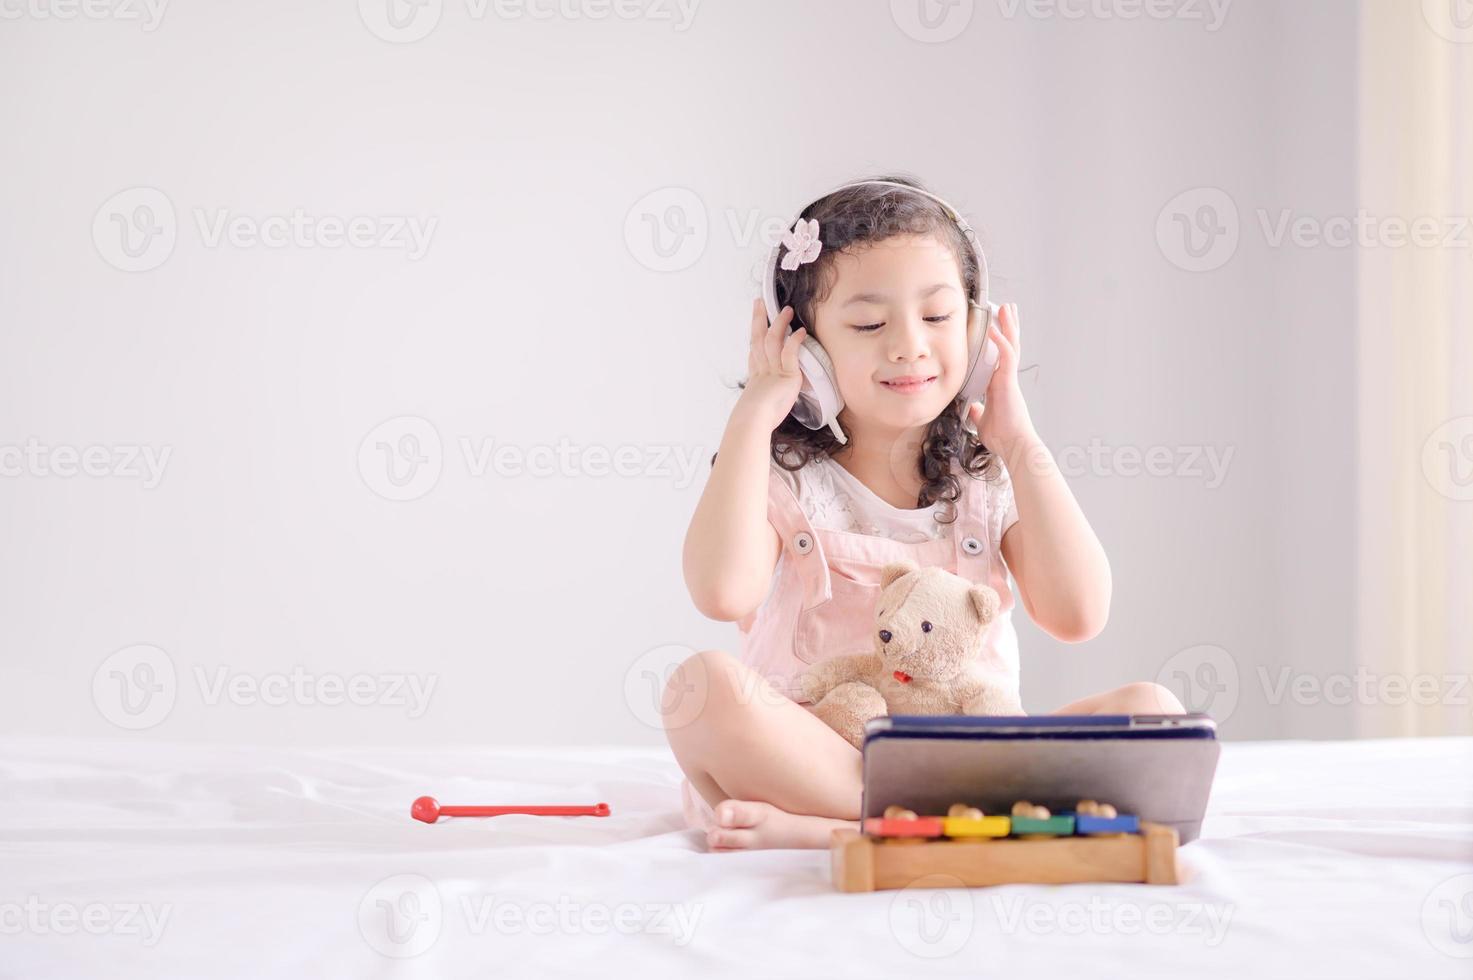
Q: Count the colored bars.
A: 4